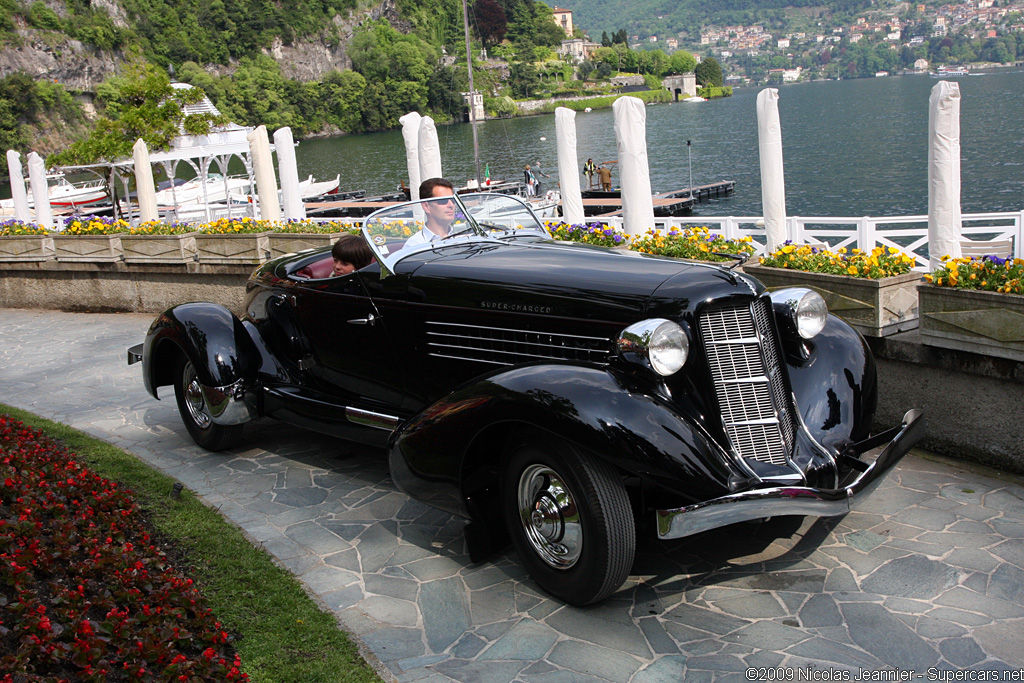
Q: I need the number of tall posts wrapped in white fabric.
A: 11